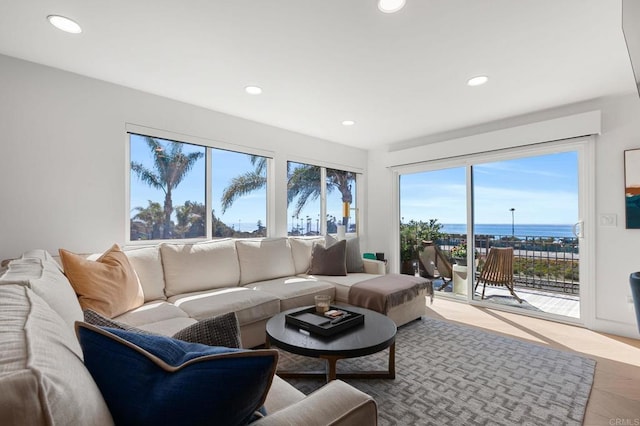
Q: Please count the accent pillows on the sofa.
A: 5